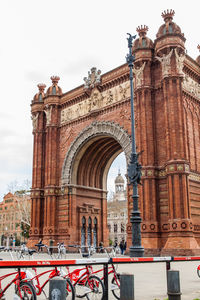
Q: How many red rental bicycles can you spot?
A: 4